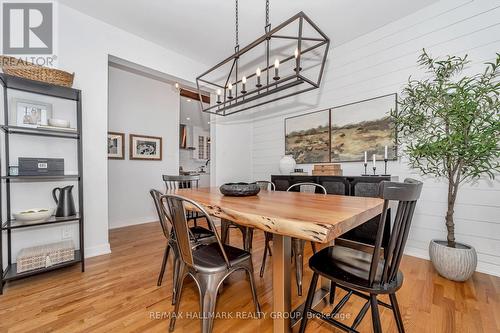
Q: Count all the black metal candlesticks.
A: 3